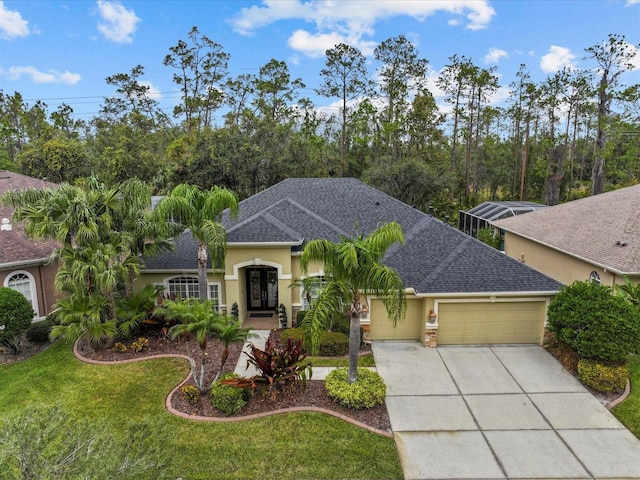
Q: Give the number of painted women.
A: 0